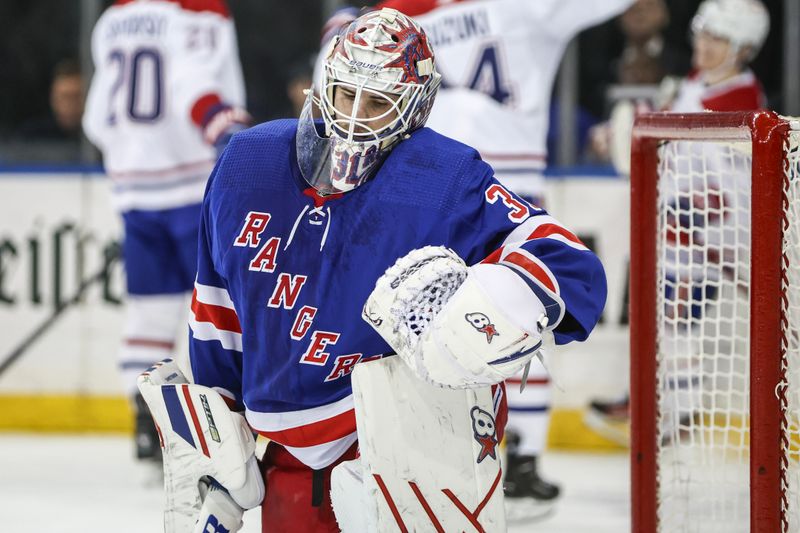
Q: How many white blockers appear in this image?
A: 1